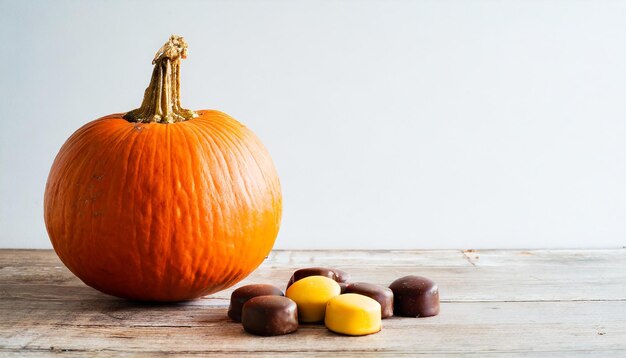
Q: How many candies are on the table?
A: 7